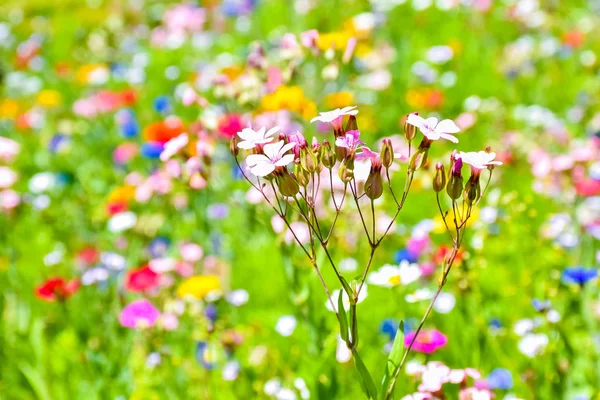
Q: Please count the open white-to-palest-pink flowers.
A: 5